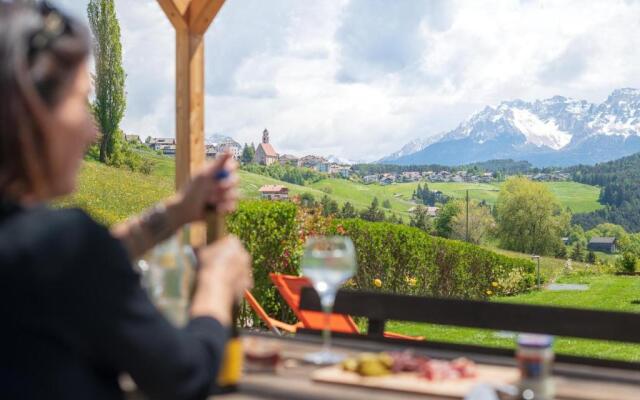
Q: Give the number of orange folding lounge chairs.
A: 2